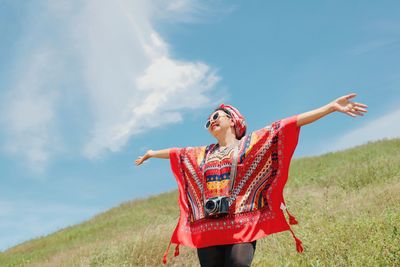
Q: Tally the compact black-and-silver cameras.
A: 1